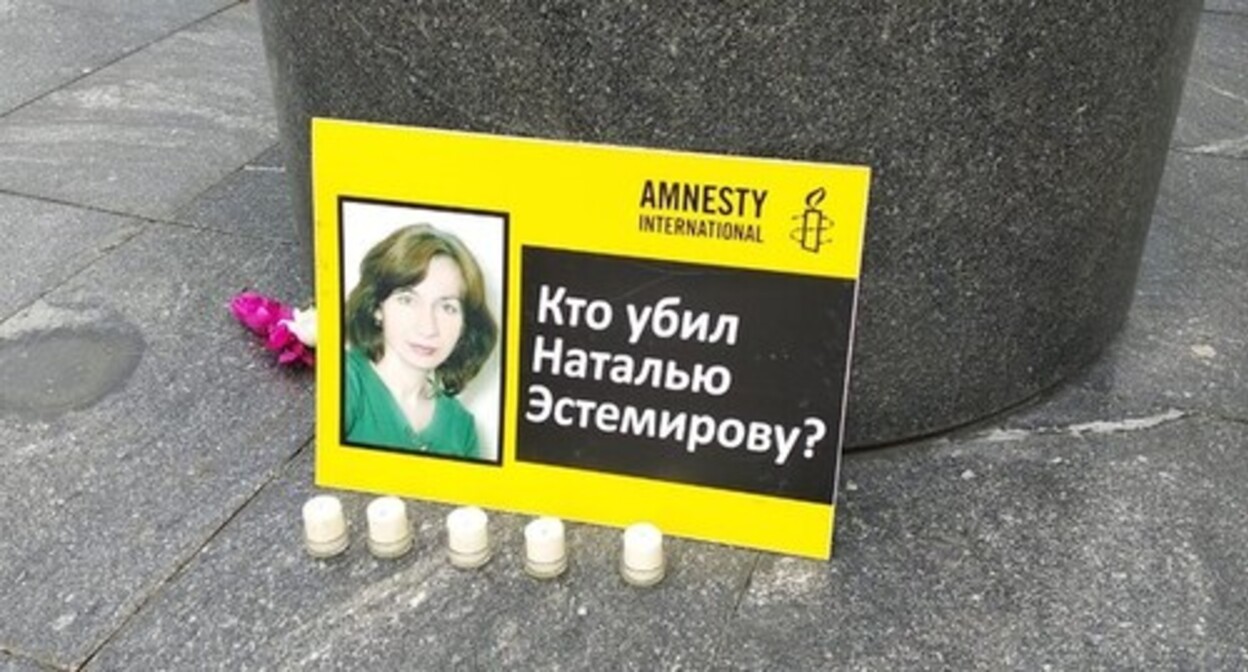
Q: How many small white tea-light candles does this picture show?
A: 5